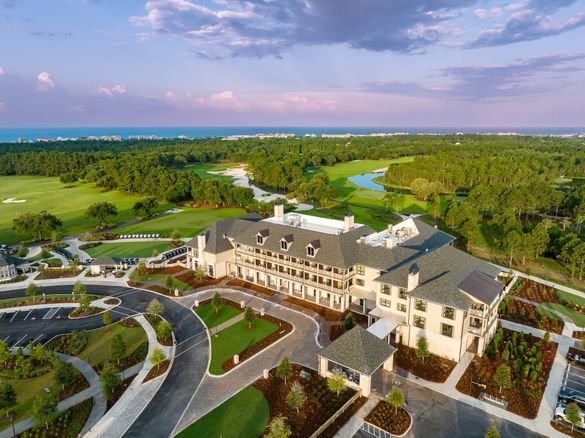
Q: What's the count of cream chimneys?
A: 4